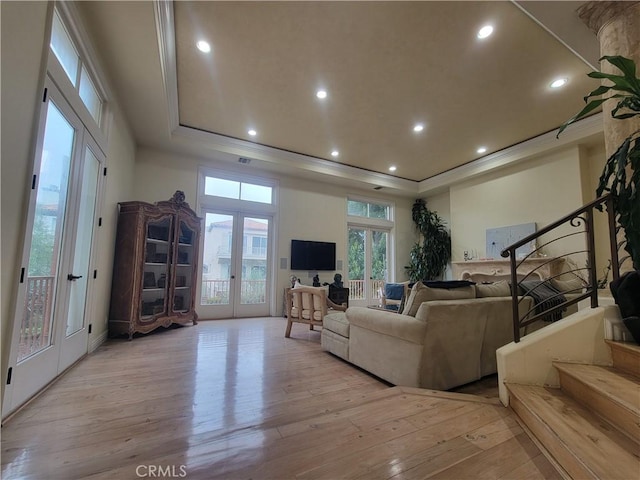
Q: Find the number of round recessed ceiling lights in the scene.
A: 9